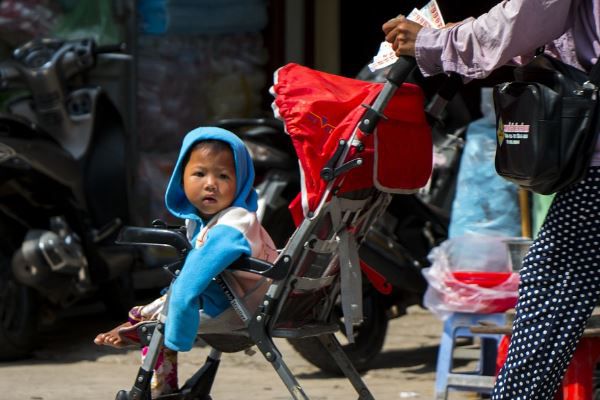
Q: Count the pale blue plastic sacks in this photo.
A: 1